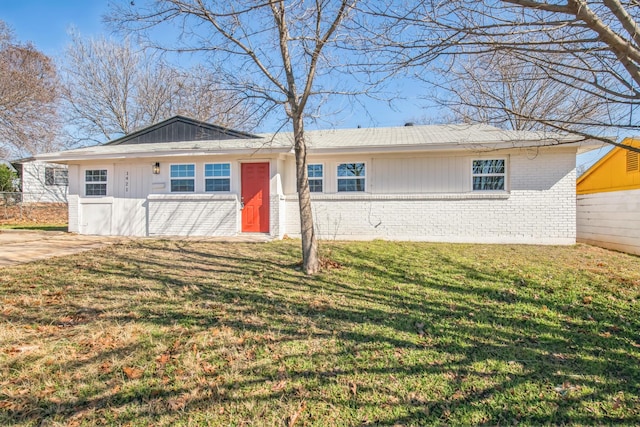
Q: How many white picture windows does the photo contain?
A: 6